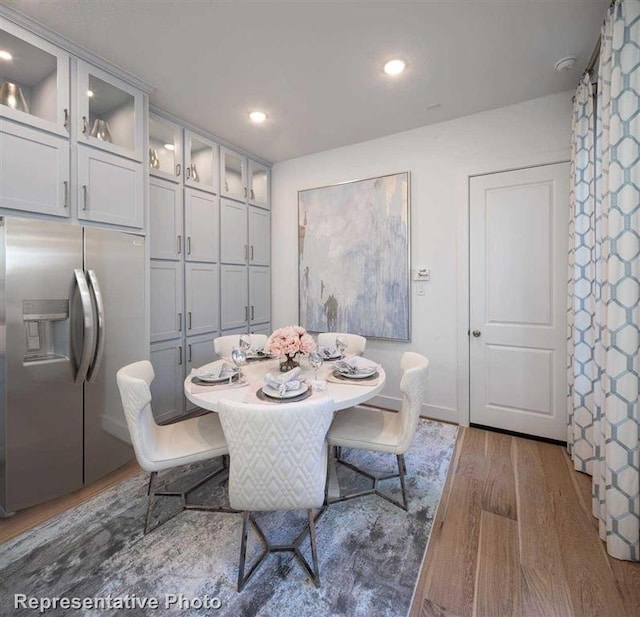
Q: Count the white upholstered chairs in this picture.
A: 5